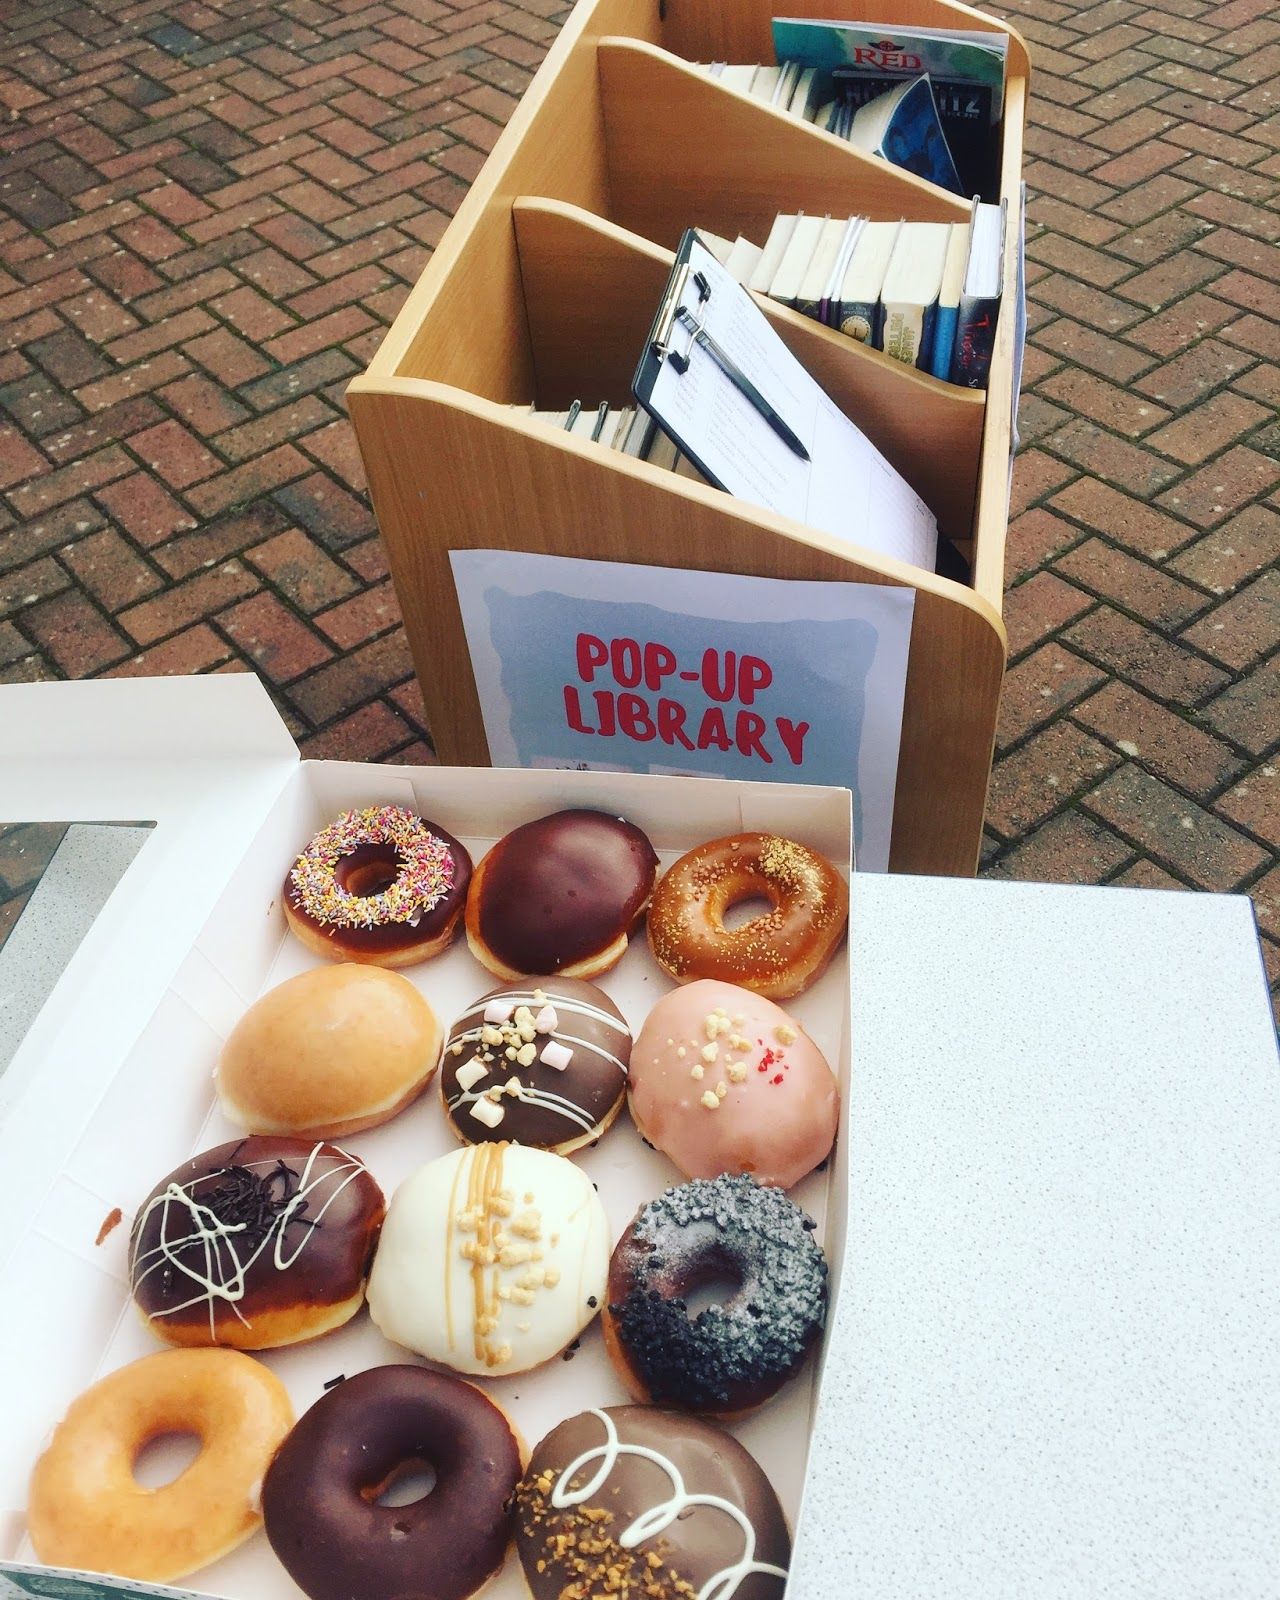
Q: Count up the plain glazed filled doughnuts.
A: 1